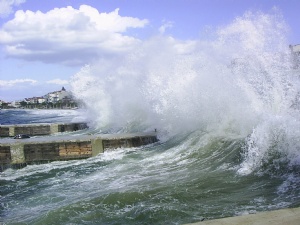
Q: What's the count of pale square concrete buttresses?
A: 4